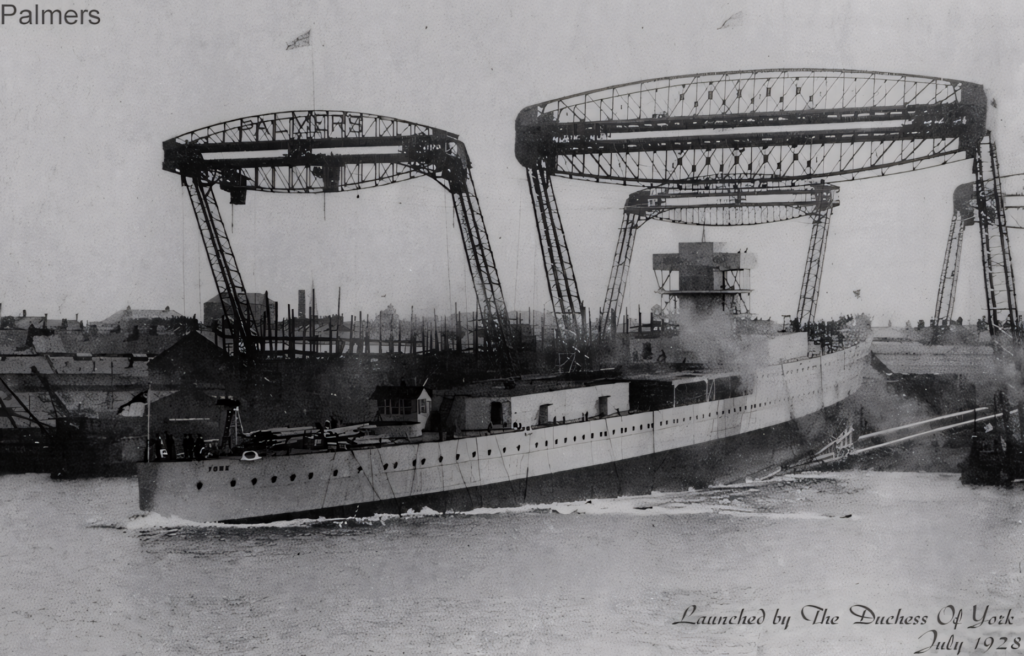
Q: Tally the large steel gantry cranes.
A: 4